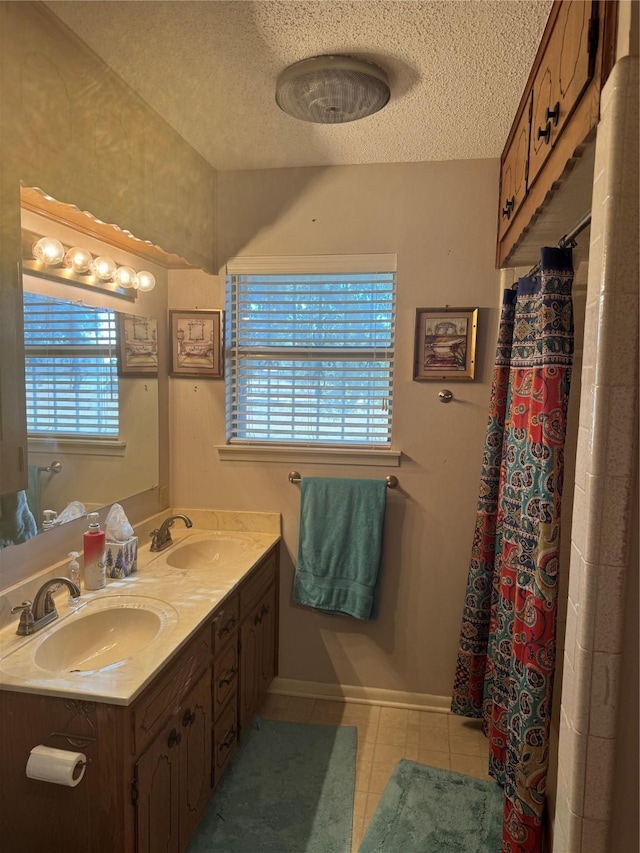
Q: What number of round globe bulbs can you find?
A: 5